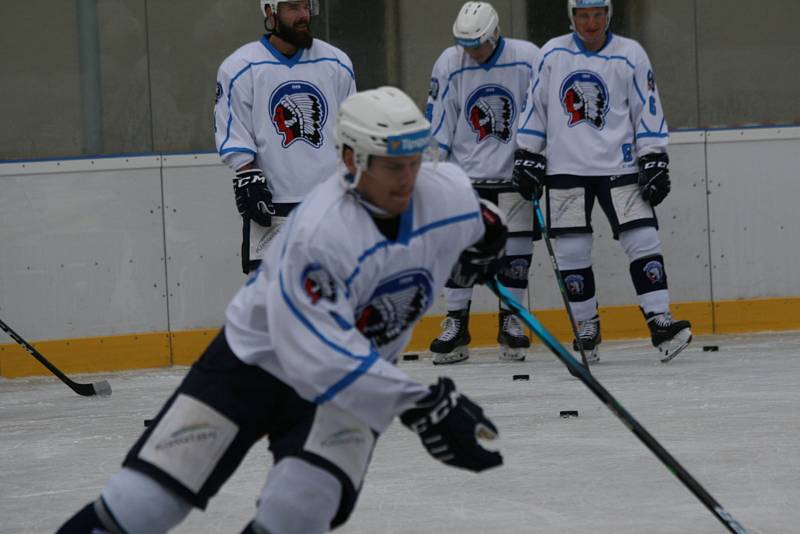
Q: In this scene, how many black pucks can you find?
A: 5